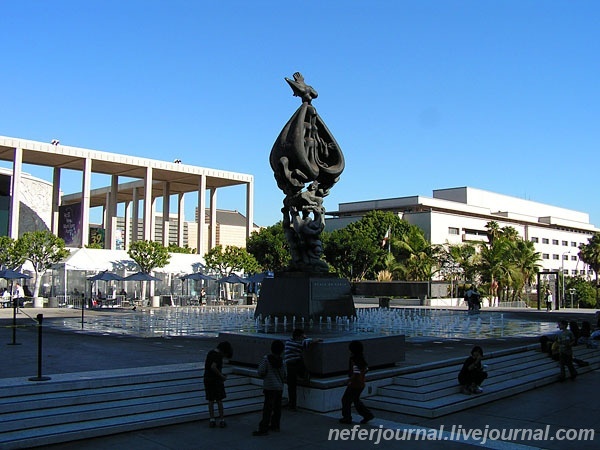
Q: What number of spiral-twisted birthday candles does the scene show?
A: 0